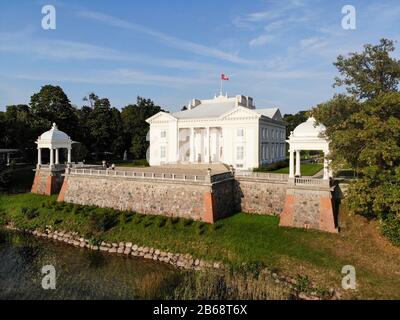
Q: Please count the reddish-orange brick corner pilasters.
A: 6